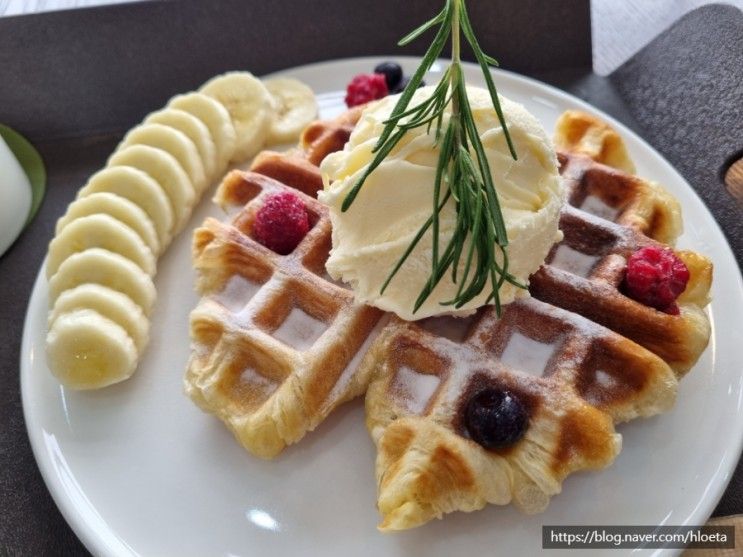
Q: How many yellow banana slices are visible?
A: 12